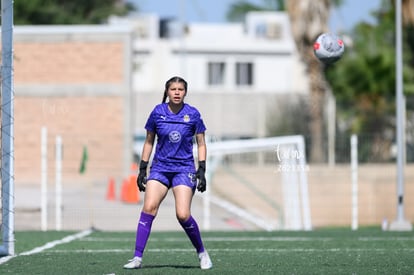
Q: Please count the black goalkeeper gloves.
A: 2